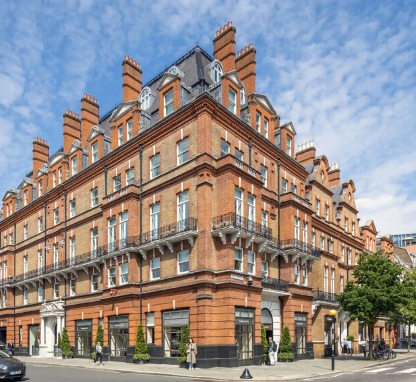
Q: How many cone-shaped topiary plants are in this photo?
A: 6